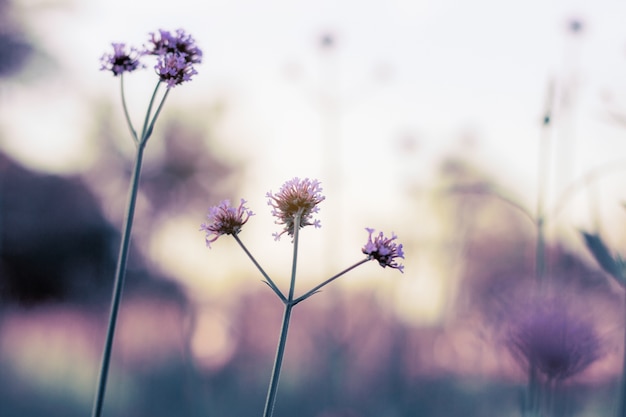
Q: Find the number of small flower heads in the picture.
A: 6